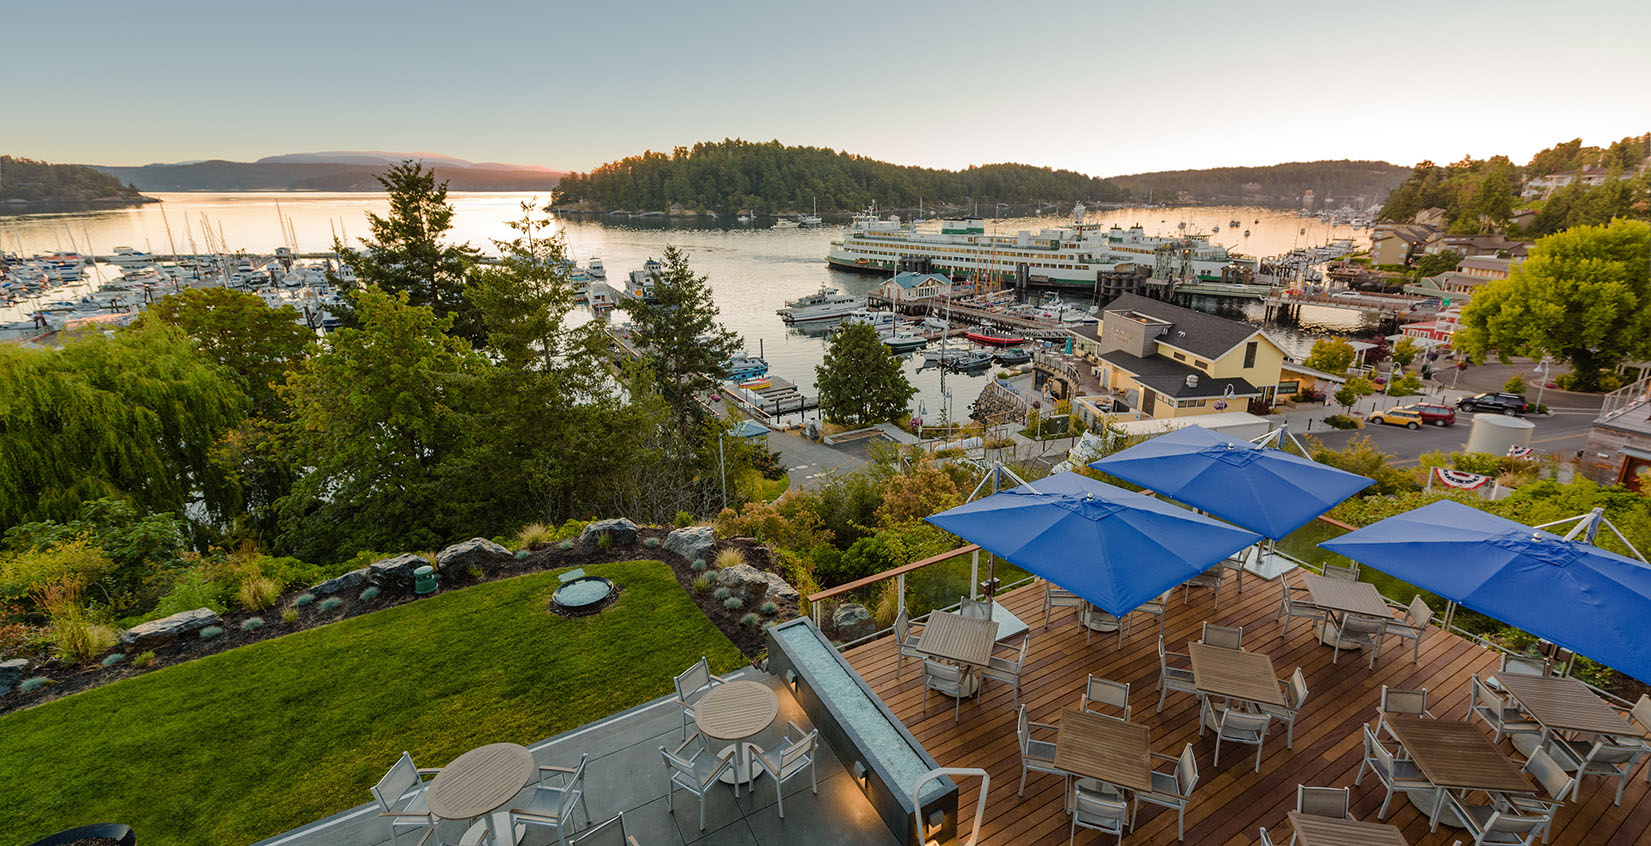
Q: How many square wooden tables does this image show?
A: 7